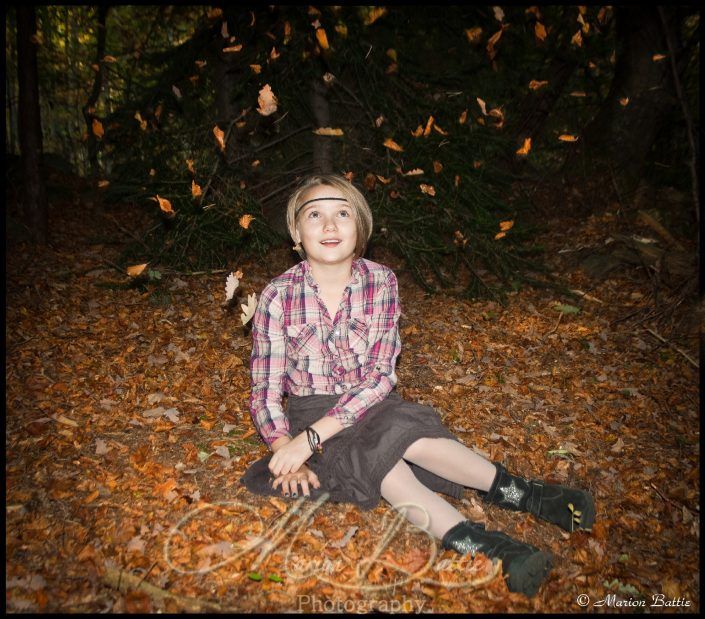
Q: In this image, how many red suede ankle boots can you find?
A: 0